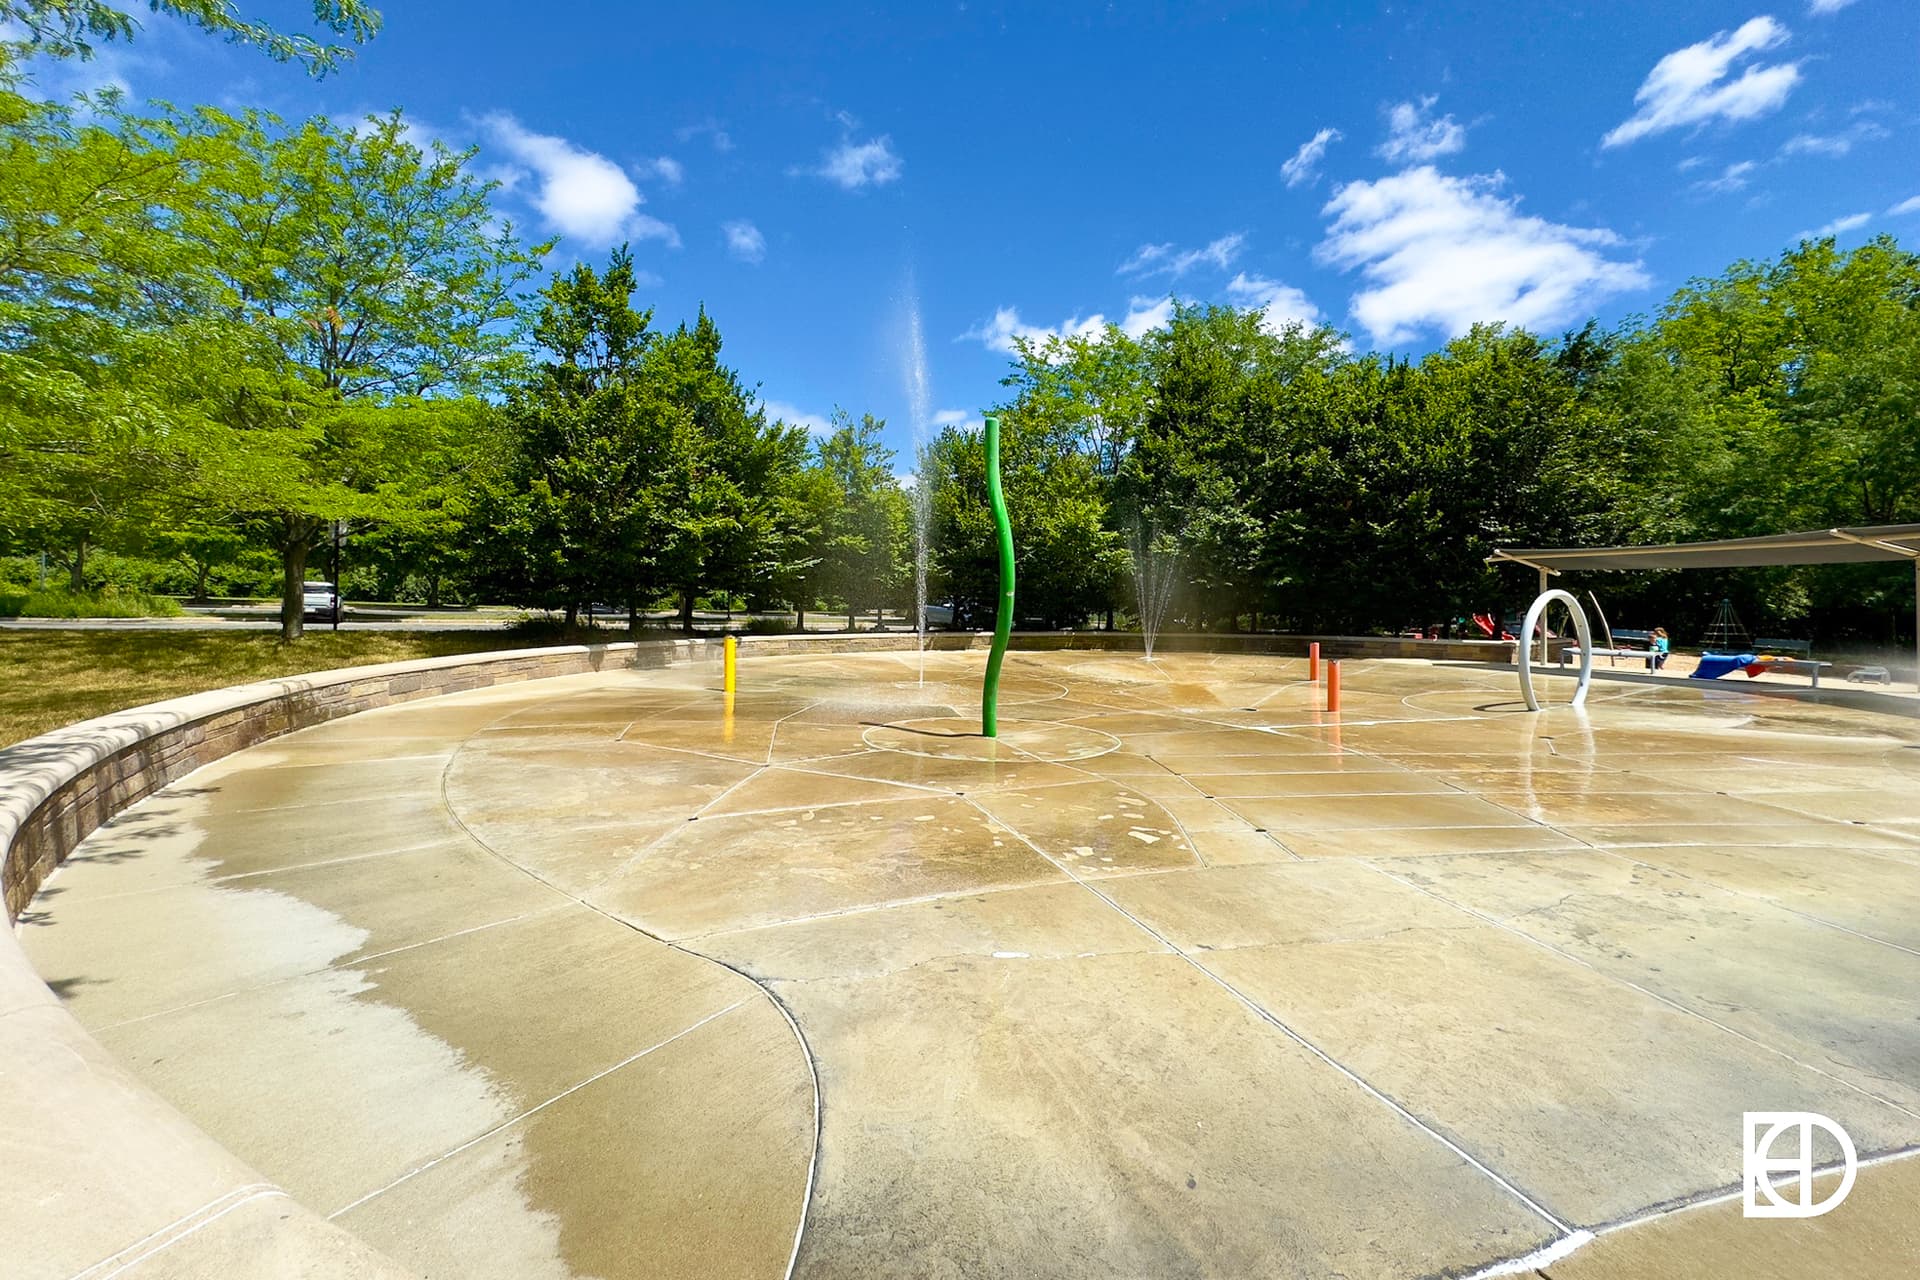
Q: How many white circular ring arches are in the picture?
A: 1